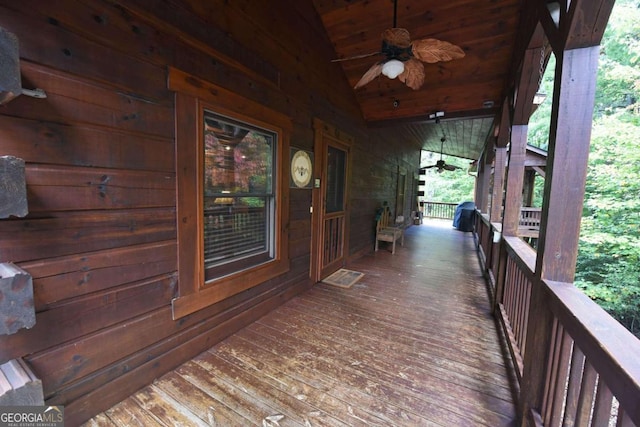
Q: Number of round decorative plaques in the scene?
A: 1